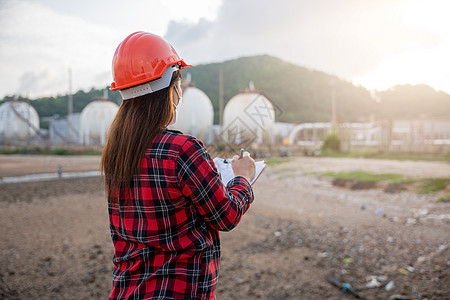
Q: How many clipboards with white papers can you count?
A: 1